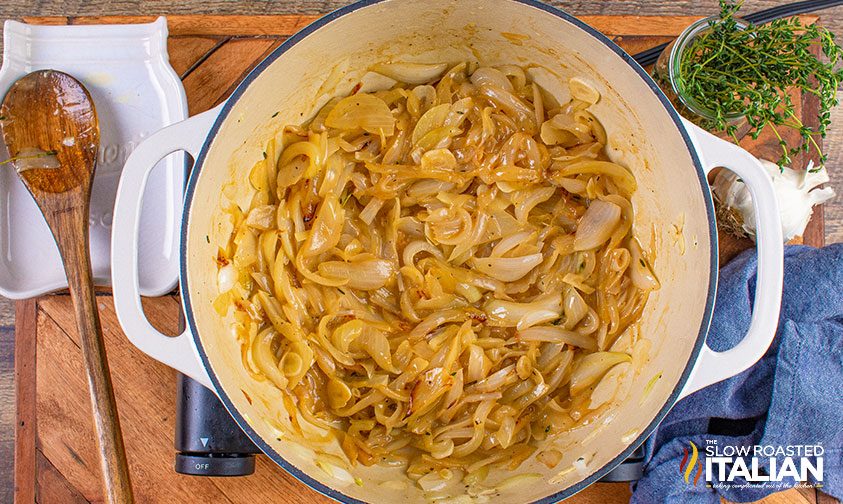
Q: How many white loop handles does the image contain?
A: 2